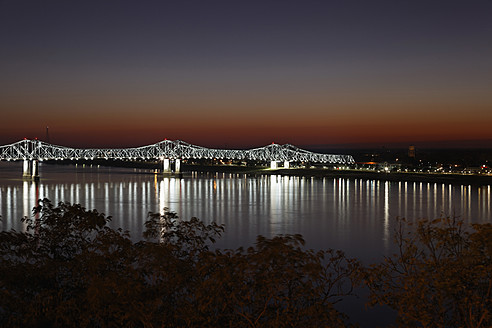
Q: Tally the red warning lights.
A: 4